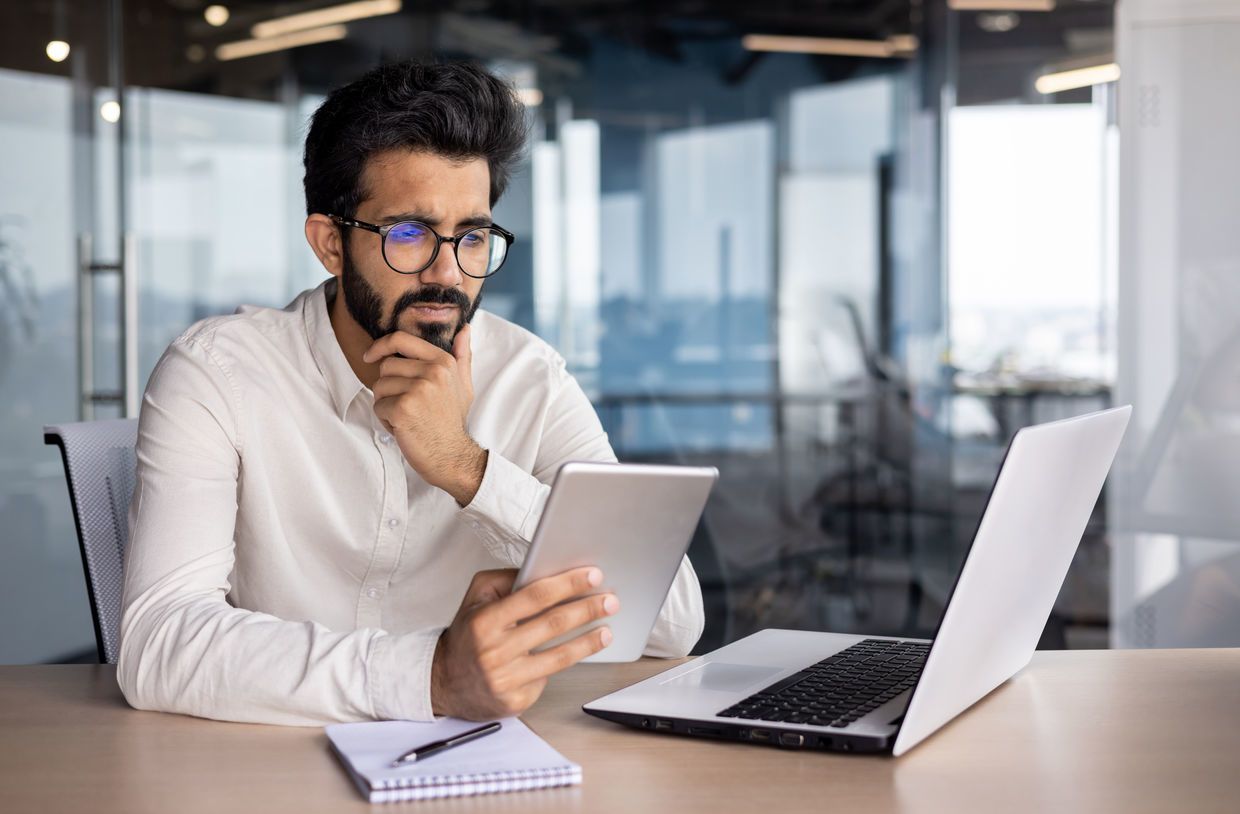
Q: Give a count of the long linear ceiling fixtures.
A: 5